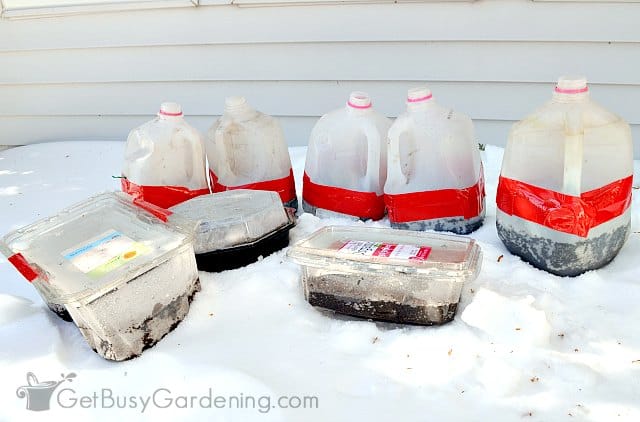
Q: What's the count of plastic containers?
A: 8